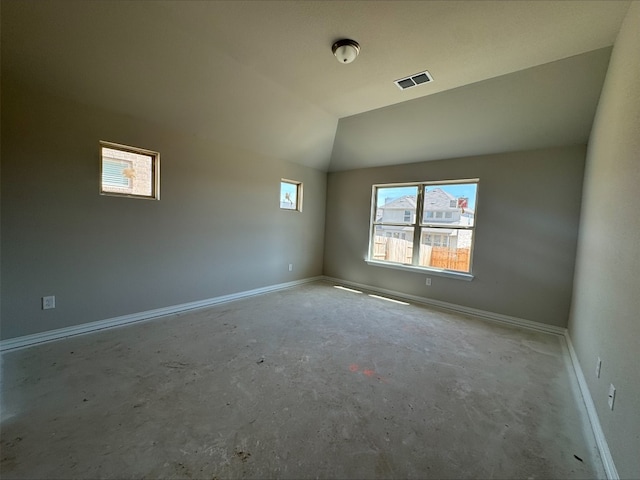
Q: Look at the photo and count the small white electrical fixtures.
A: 5